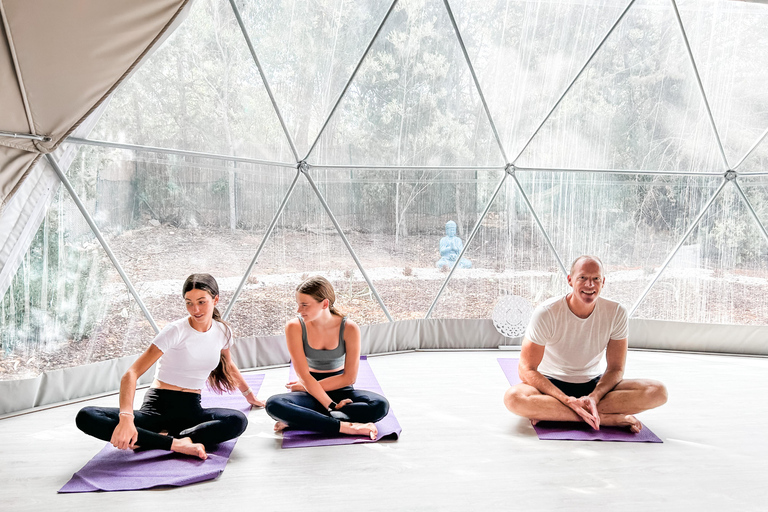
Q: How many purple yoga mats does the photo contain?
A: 3